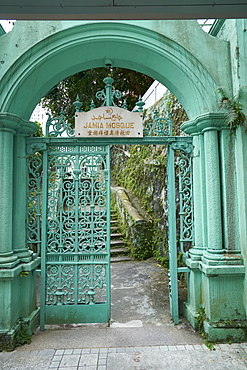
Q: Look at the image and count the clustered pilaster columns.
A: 2